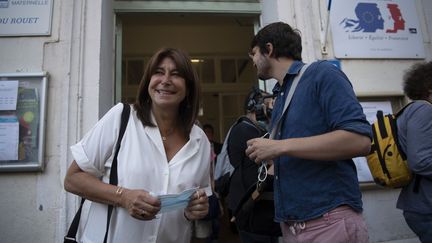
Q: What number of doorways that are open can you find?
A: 1